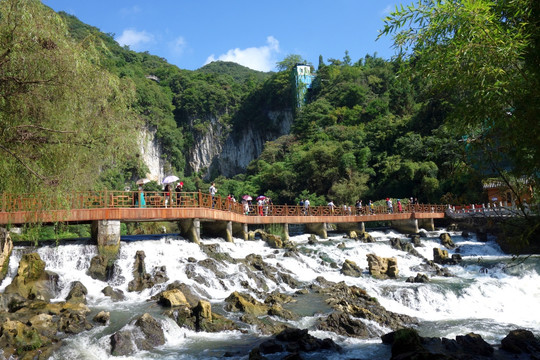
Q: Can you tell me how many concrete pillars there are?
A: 9